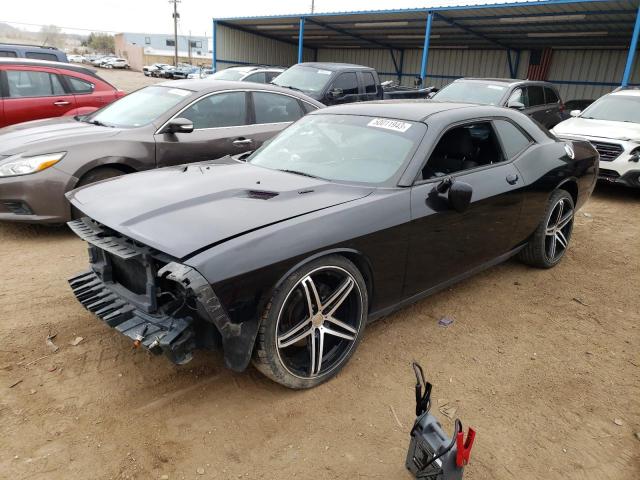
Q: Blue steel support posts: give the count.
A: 4